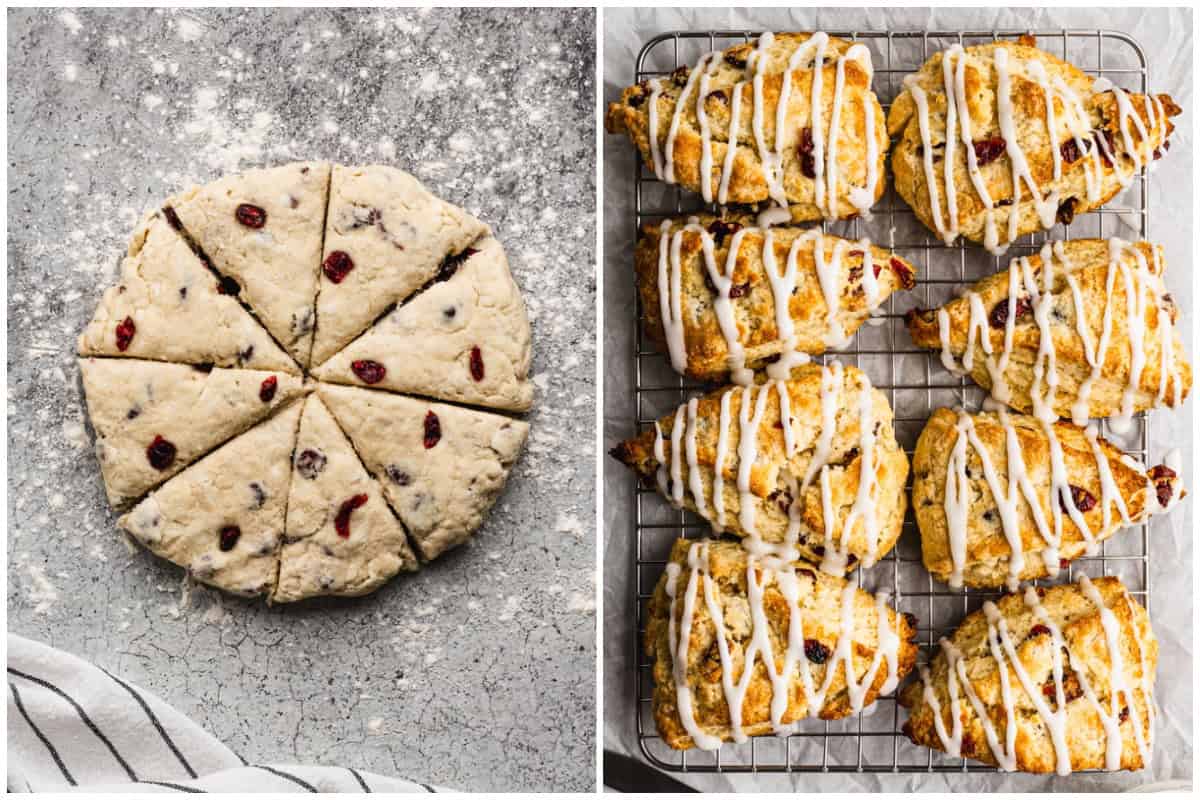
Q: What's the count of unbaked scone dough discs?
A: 1